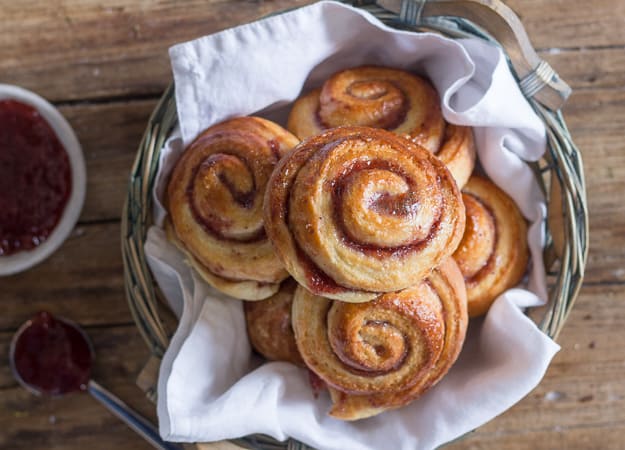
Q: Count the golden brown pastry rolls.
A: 6